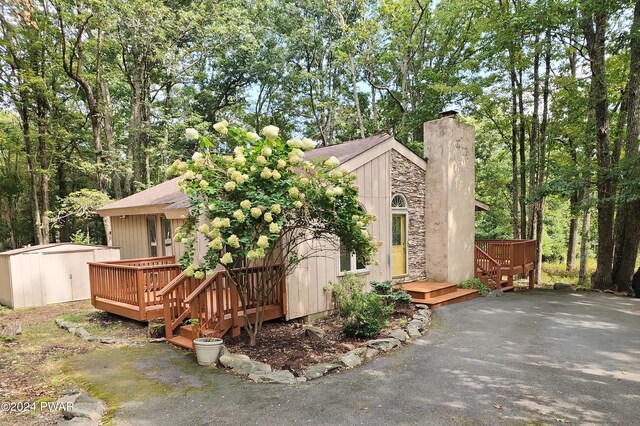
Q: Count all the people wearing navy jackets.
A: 0